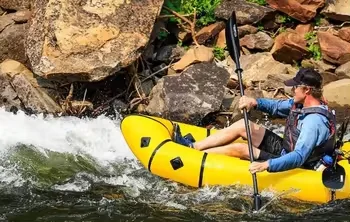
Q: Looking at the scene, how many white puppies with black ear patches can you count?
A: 0